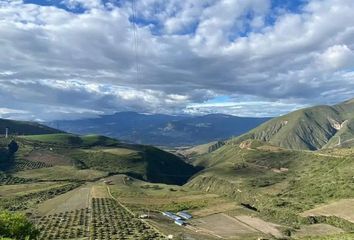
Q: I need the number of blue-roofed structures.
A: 3